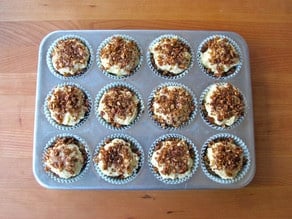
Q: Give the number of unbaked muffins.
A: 12